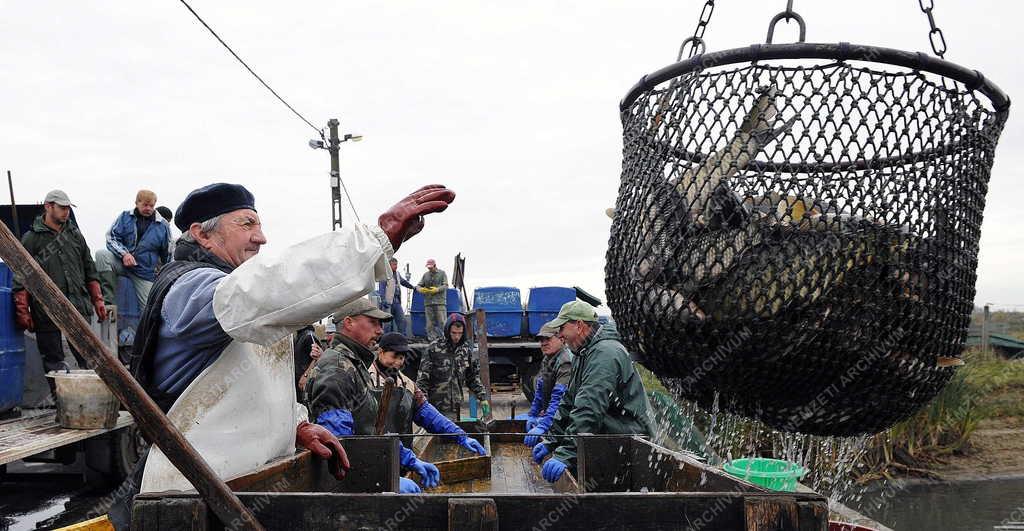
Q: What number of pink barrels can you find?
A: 0